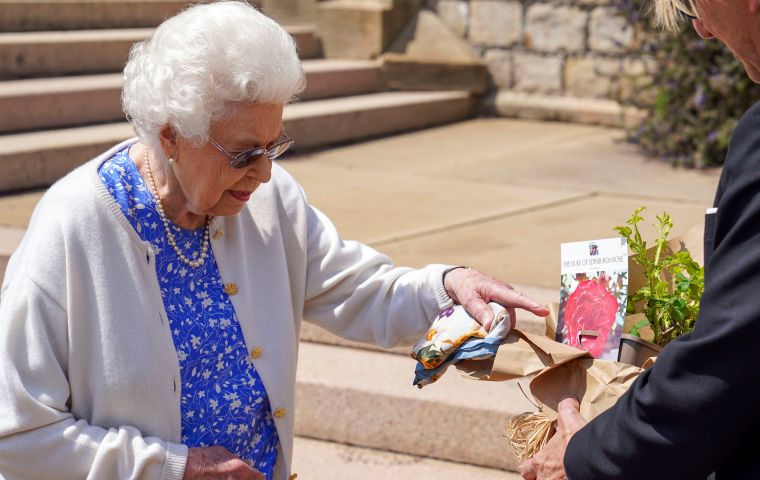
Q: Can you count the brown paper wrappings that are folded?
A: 1